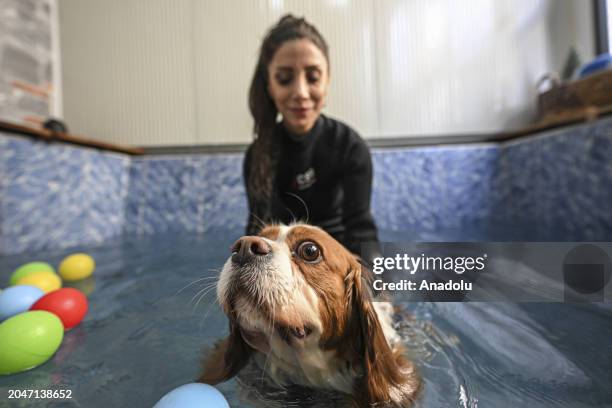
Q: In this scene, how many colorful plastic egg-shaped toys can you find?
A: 7